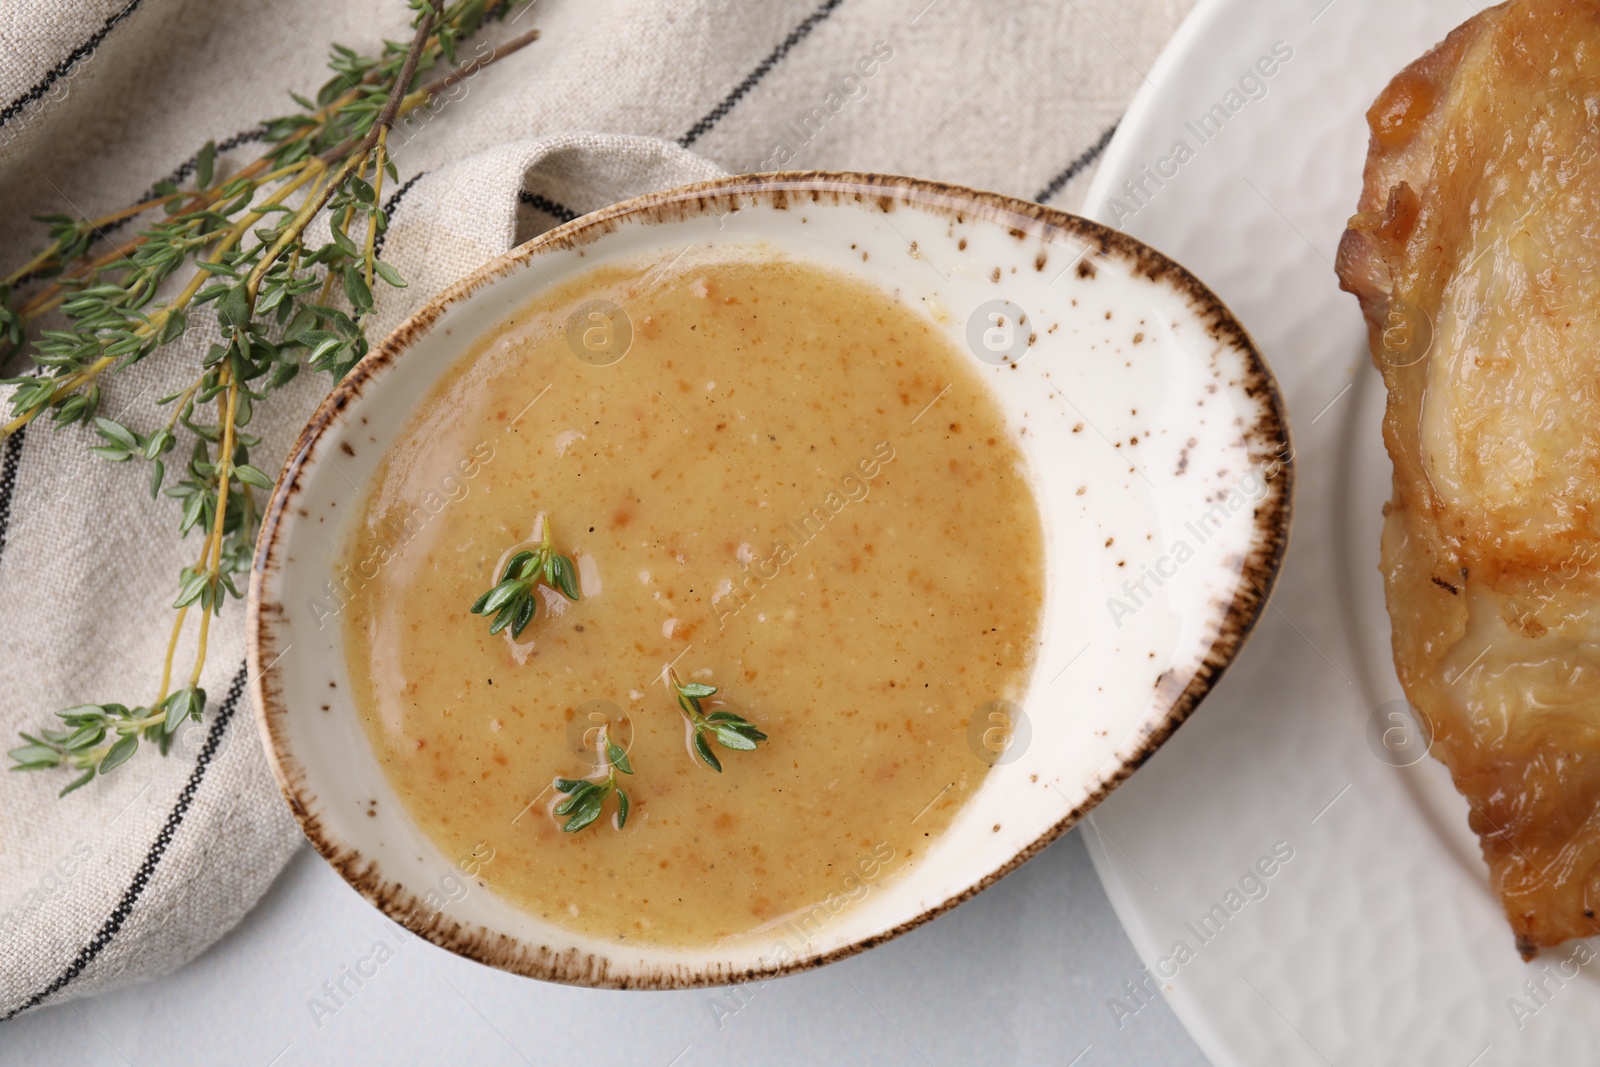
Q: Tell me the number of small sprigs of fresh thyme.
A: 3